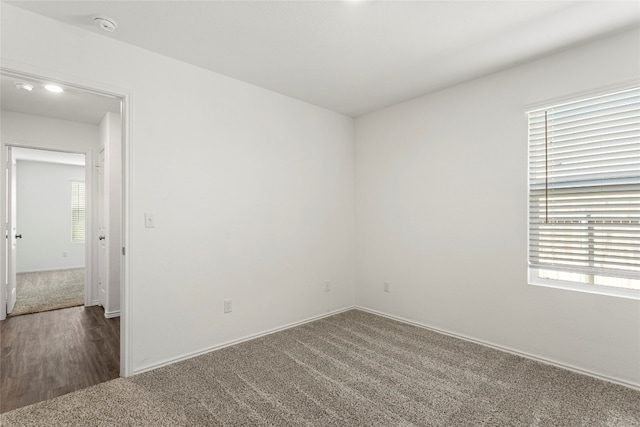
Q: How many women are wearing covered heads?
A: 0